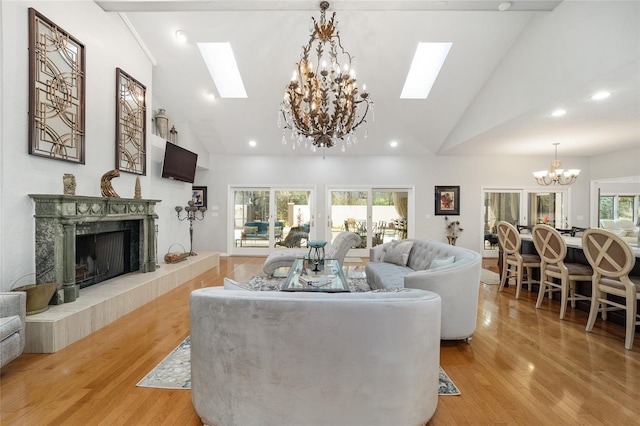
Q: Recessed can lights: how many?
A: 6